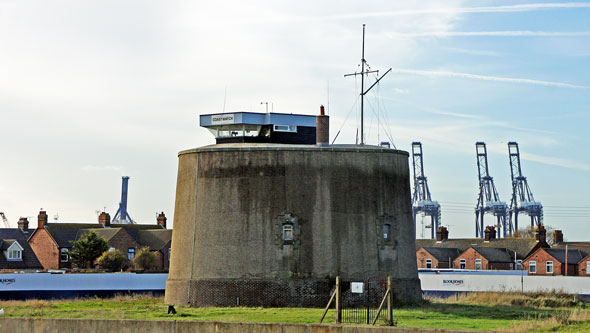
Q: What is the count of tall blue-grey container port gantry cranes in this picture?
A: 3